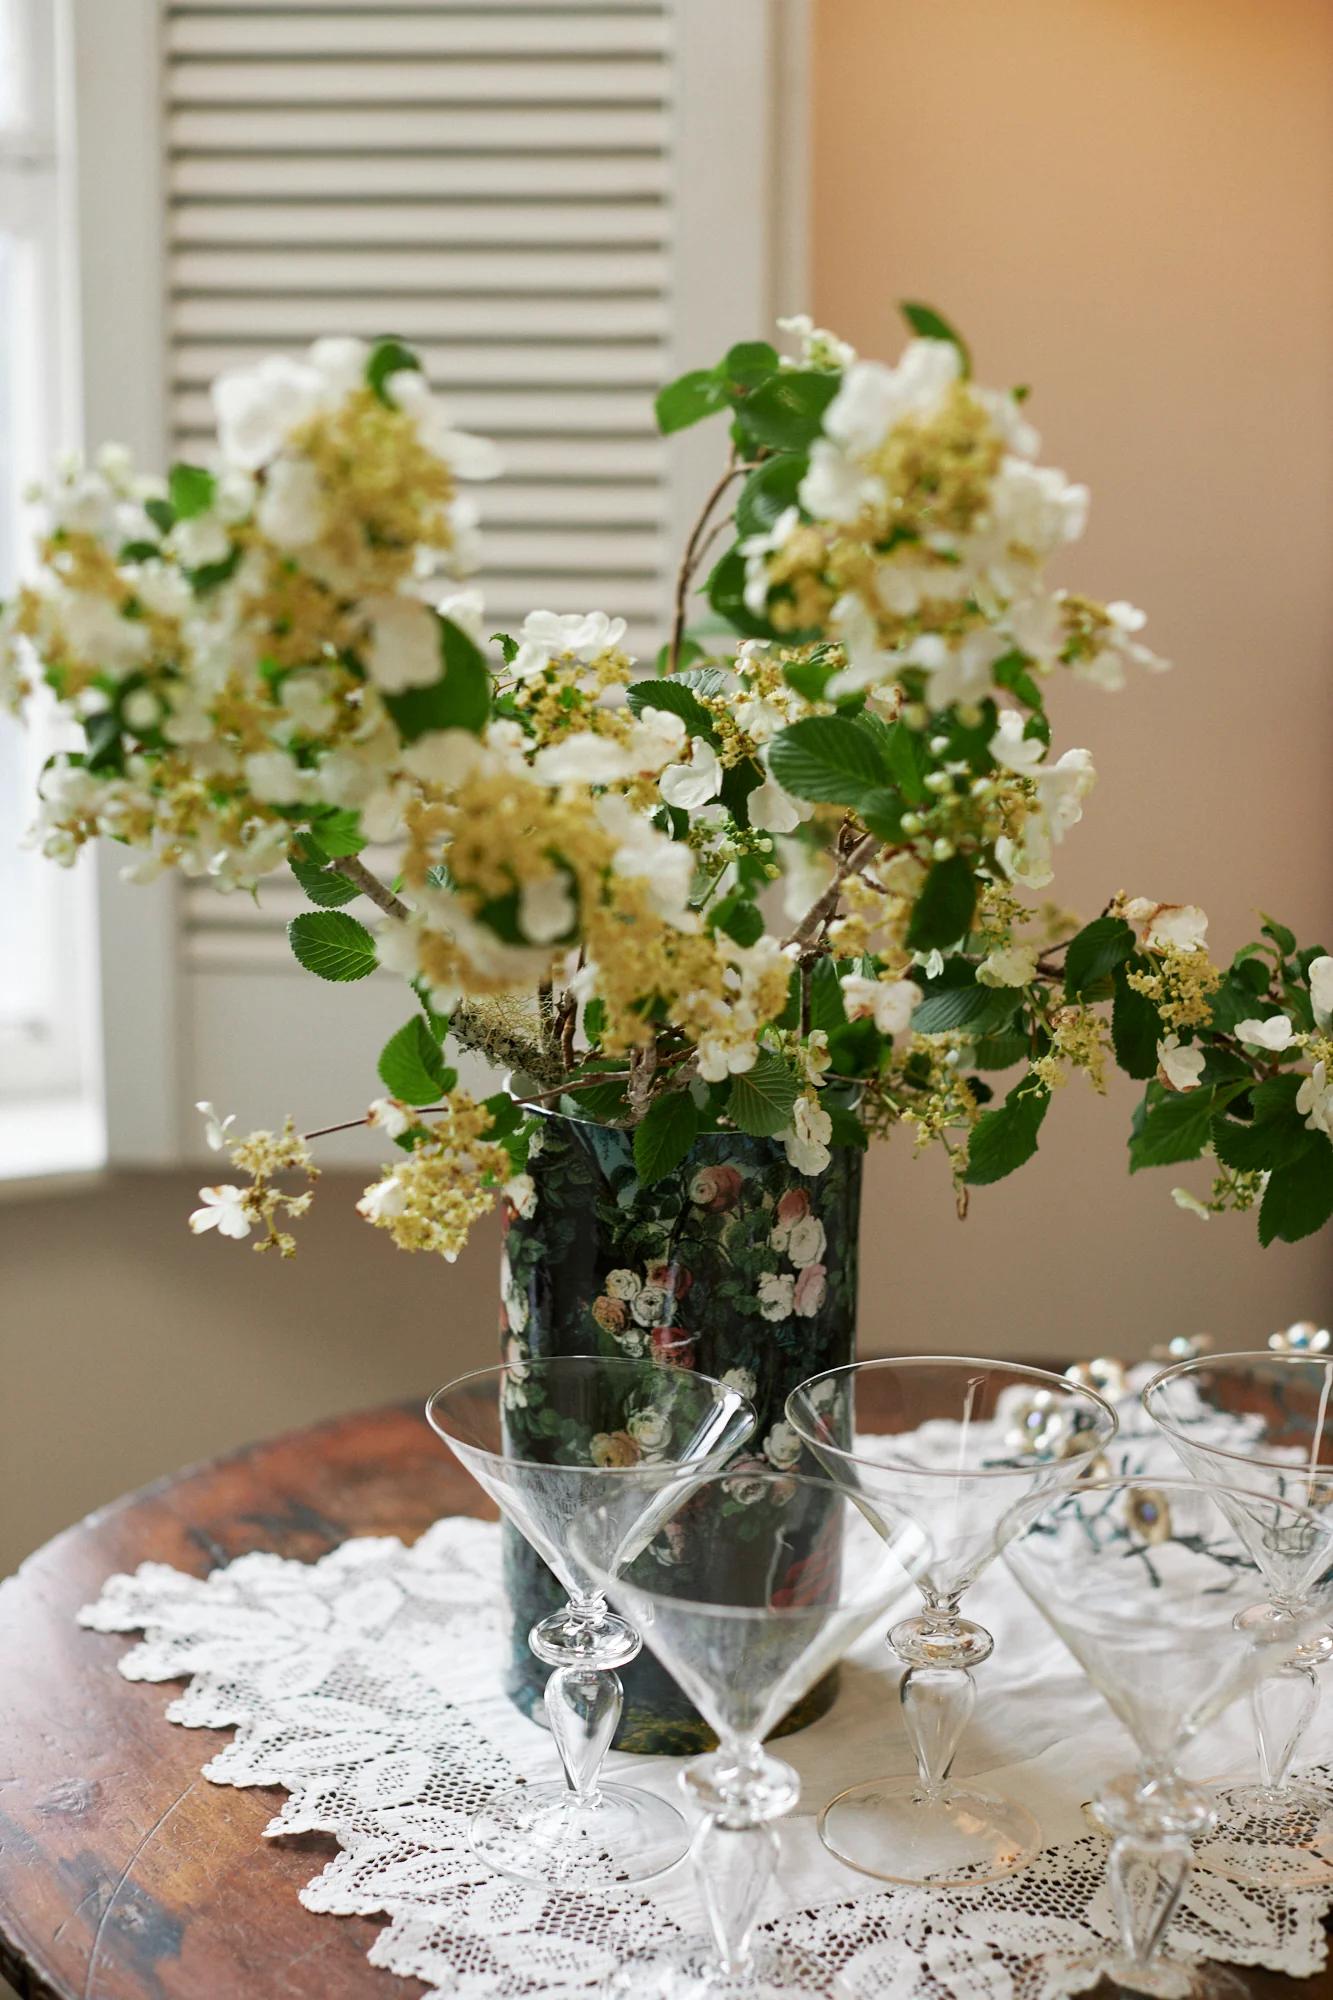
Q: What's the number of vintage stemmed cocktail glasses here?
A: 5